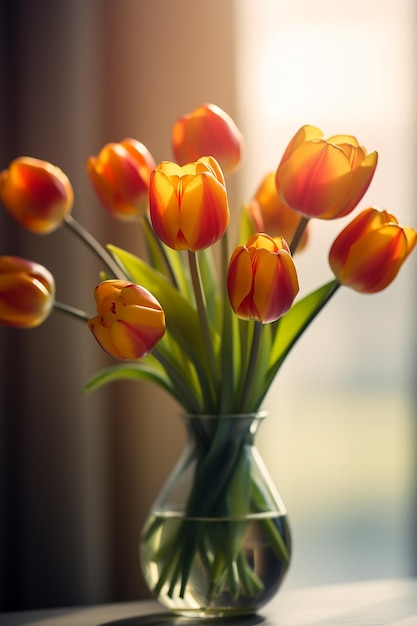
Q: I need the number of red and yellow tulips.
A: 10